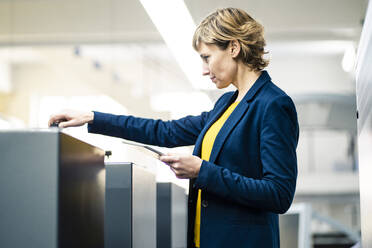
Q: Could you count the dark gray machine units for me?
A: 3